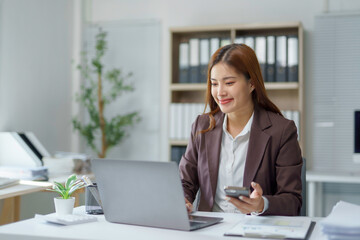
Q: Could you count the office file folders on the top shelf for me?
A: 11